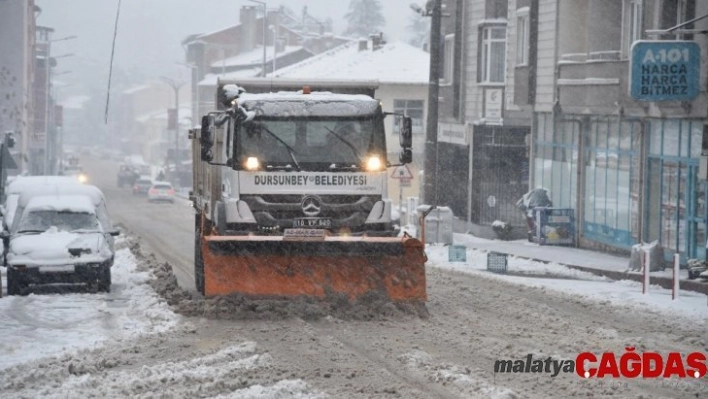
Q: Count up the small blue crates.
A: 2